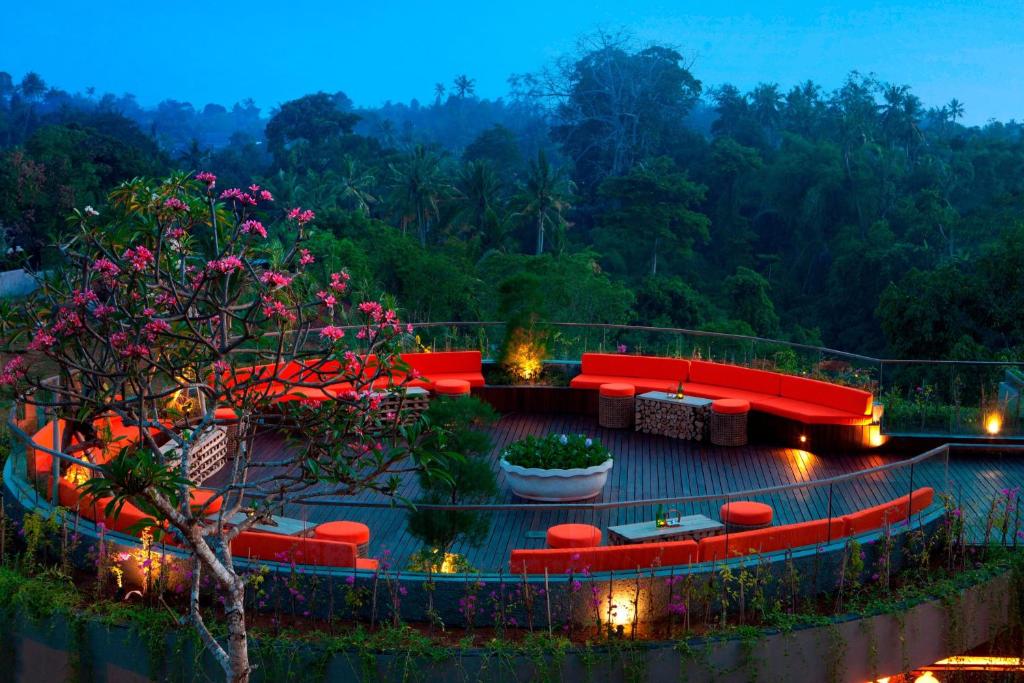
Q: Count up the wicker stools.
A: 8